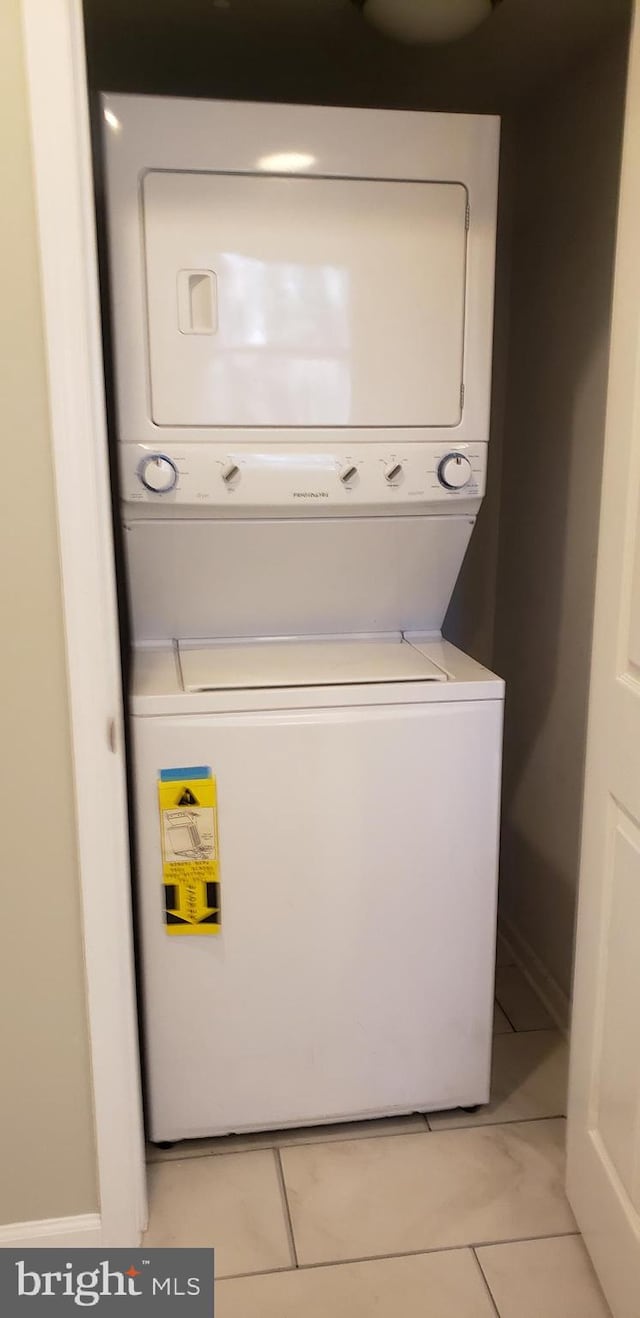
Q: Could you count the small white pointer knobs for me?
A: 3